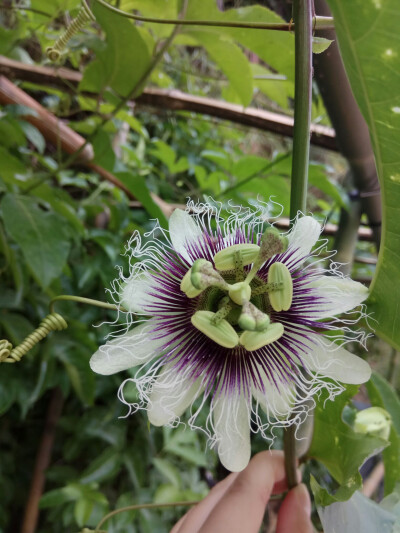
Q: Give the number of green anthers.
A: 5